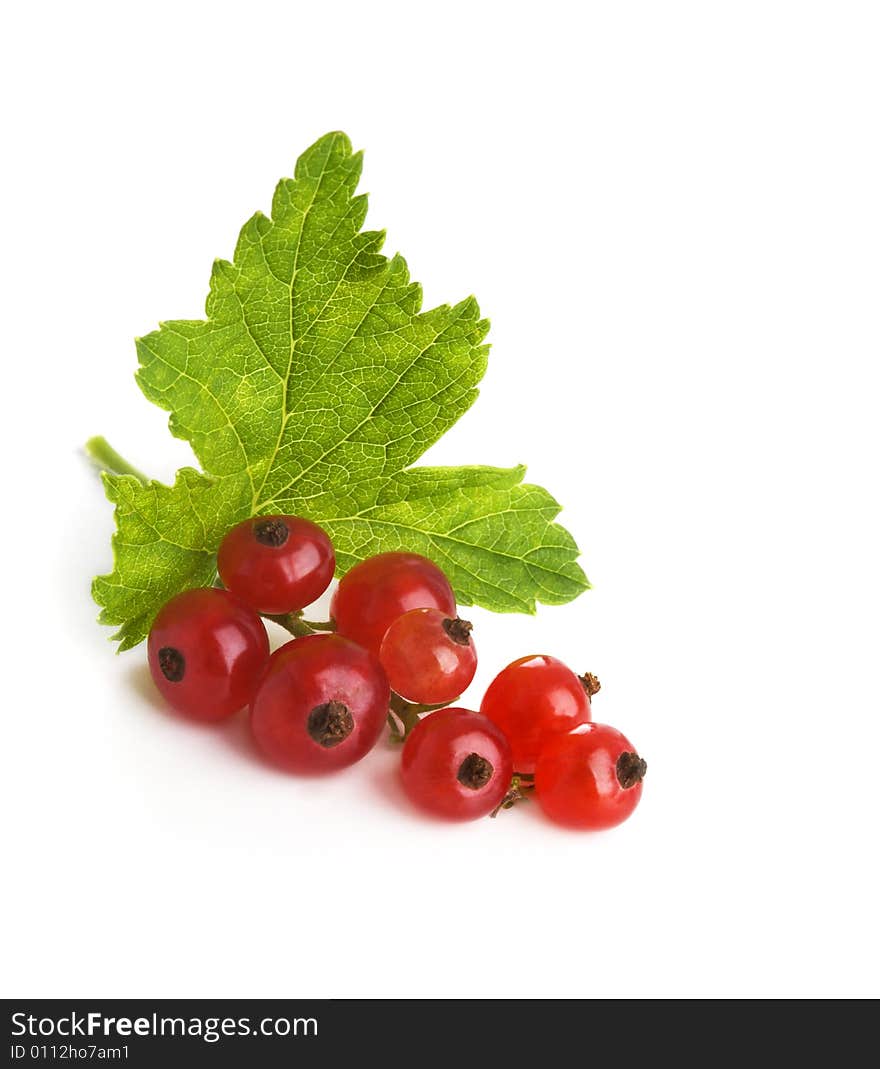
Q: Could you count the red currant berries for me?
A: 8